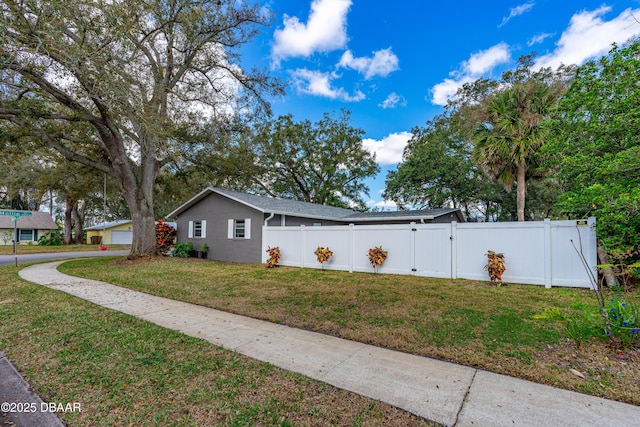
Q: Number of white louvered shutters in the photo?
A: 4